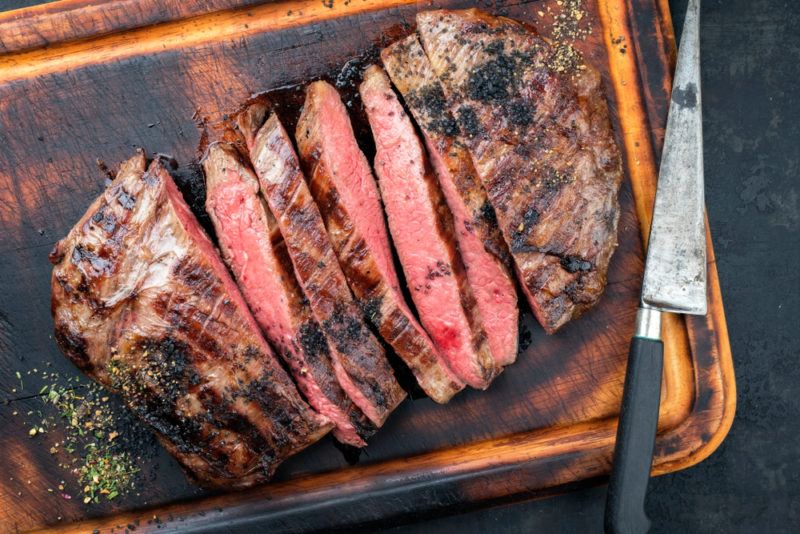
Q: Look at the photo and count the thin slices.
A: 5